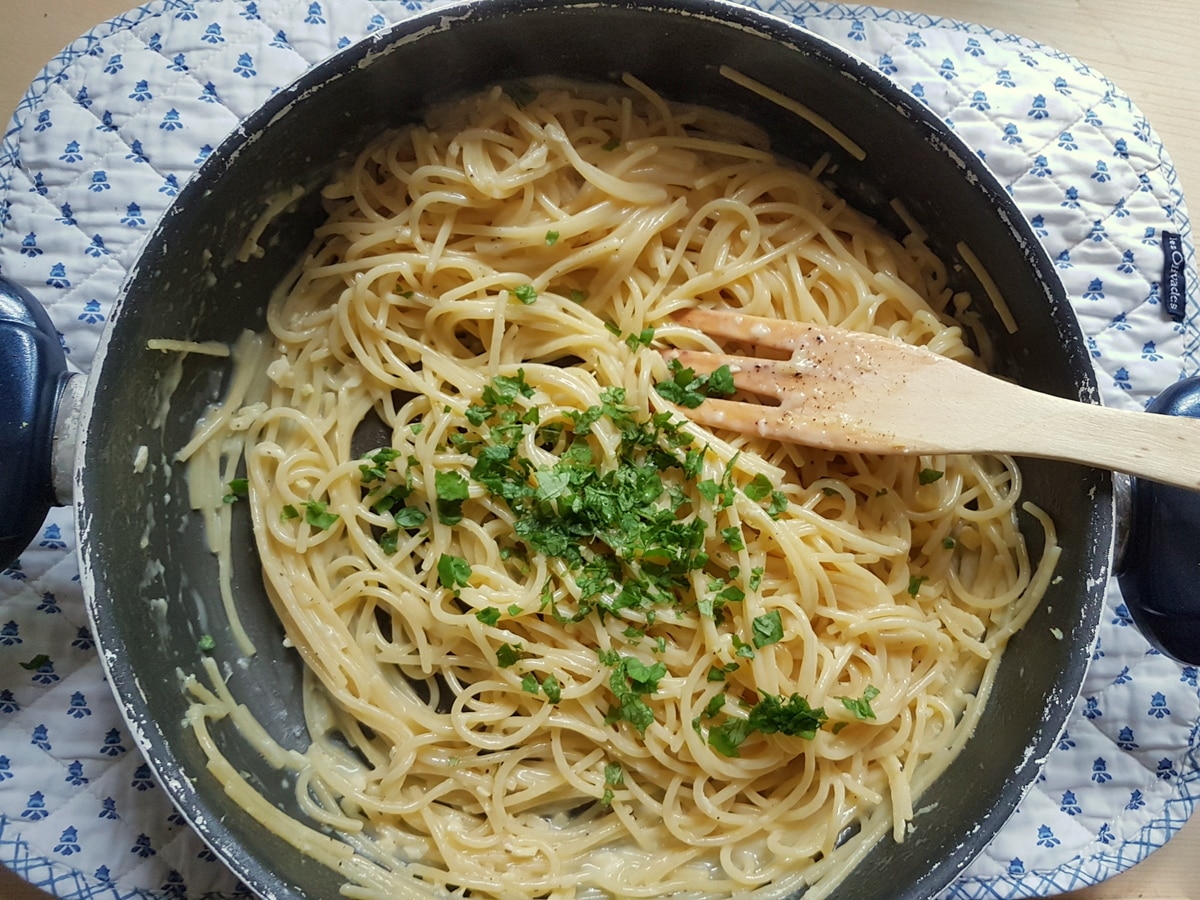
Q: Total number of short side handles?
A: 2